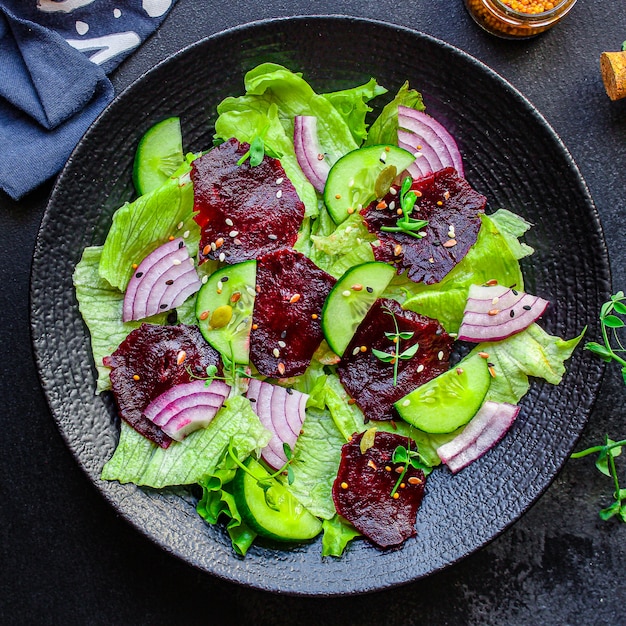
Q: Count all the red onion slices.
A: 7